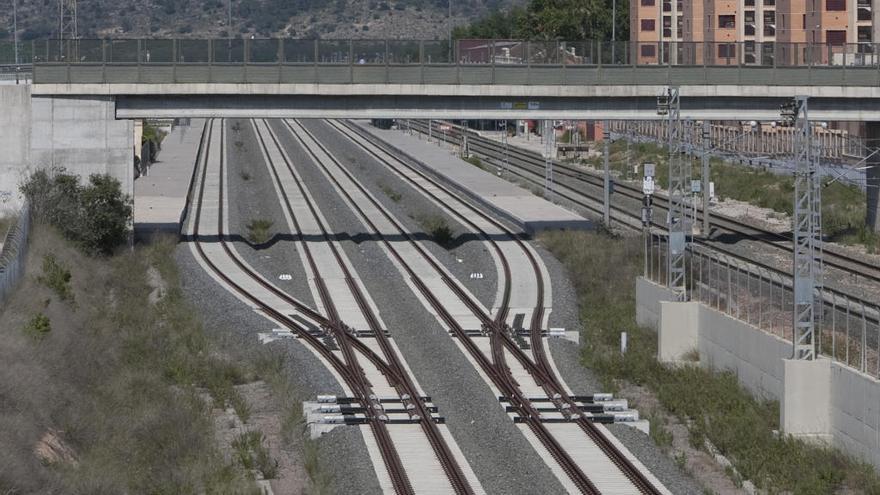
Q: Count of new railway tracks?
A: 4